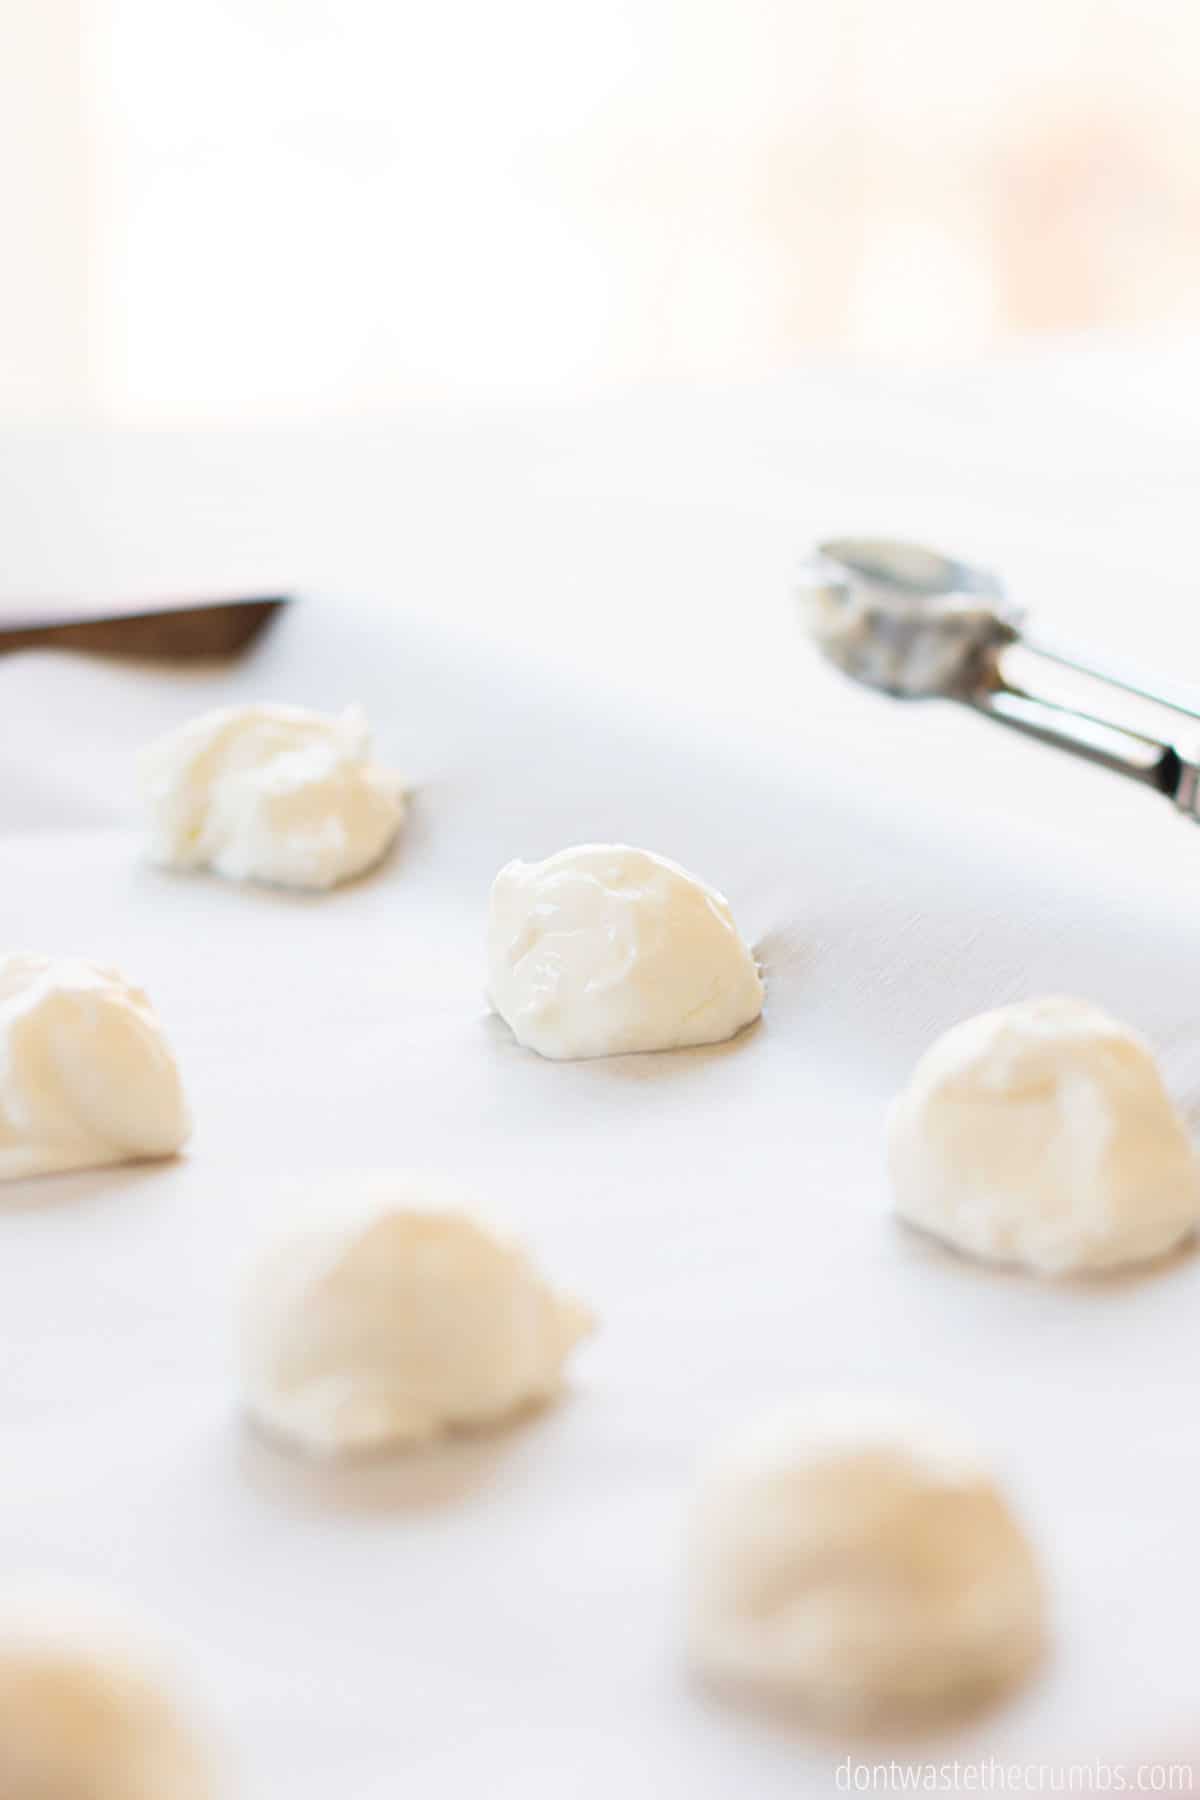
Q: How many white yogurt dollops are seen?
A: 7